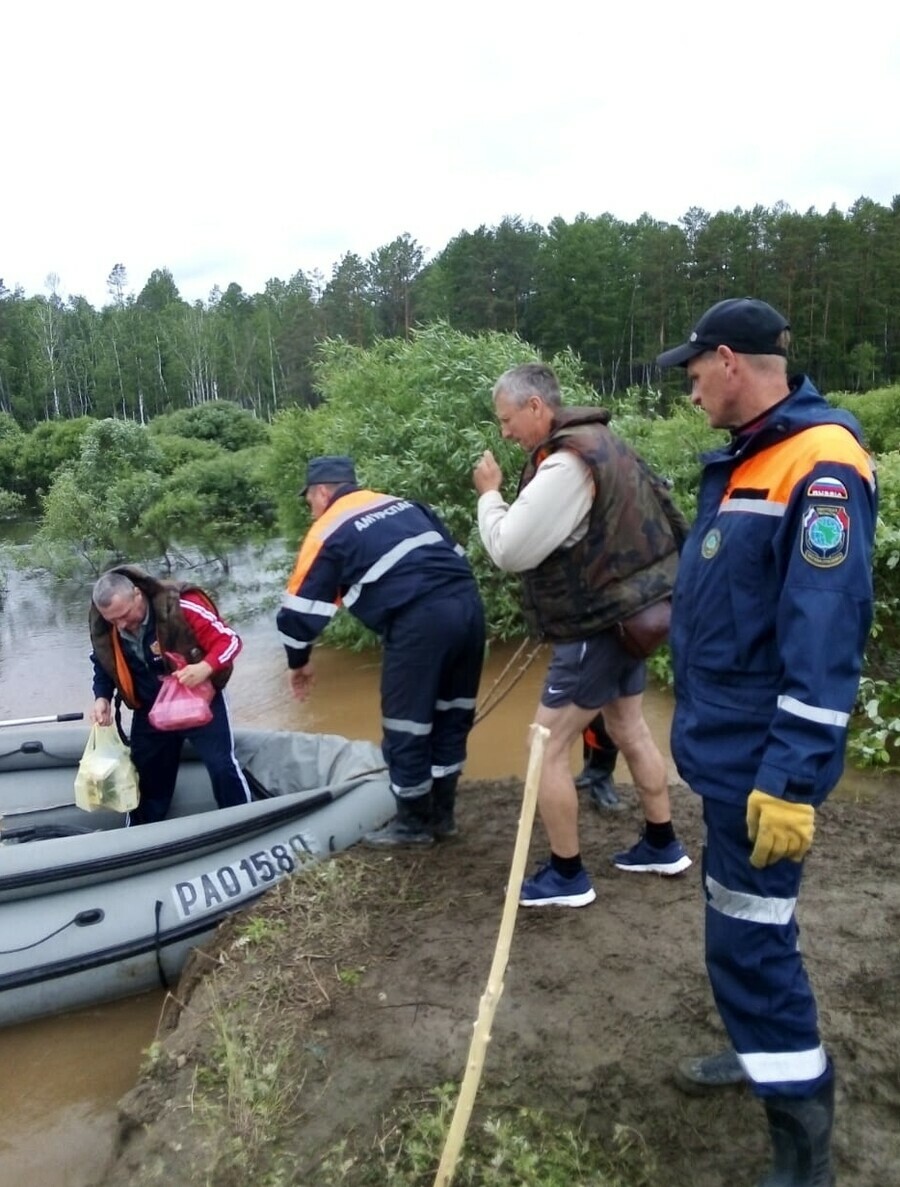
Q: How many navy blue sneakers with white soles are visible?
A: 2